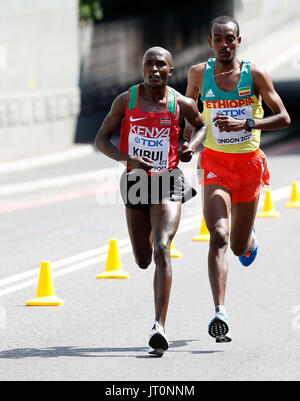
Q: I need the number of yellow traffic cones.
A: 6